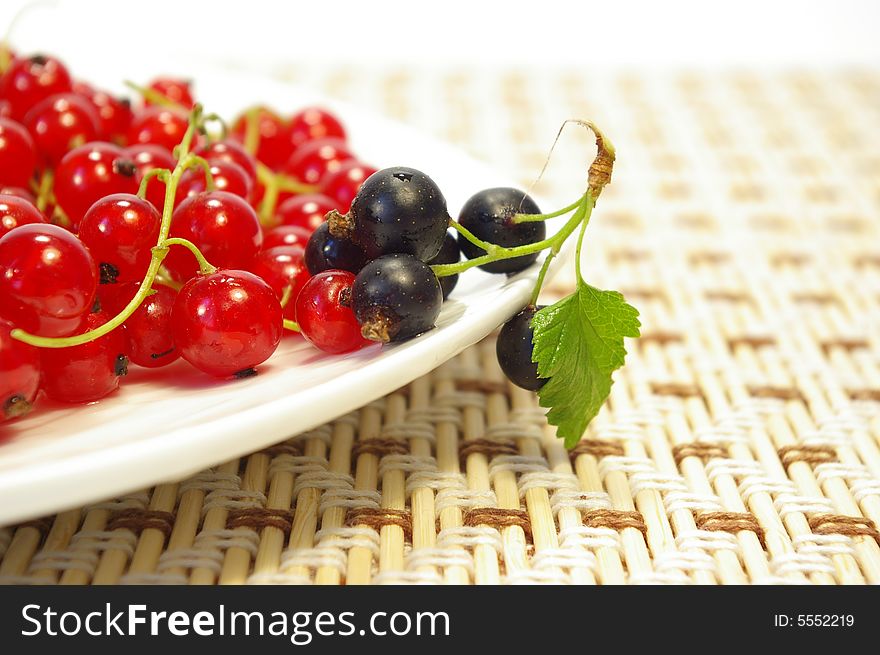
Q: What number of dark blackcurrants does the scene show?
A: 6